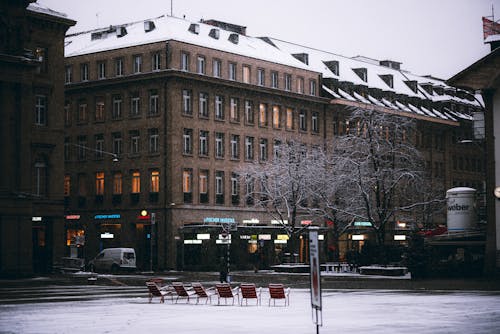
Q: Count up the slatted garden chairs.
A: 6